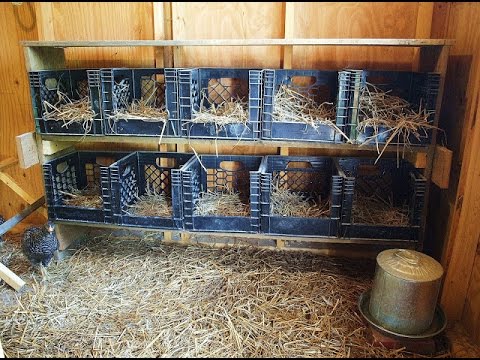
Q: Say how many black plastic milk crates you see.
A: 10